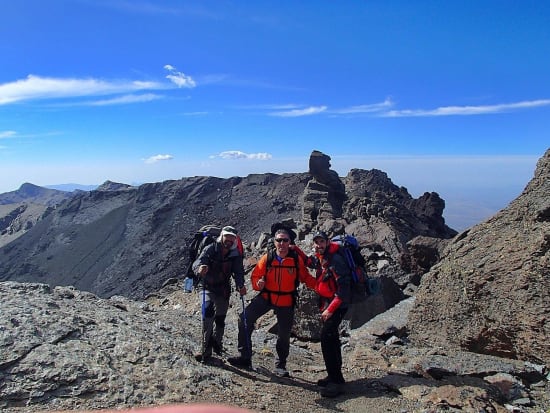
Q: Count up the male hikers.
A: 3